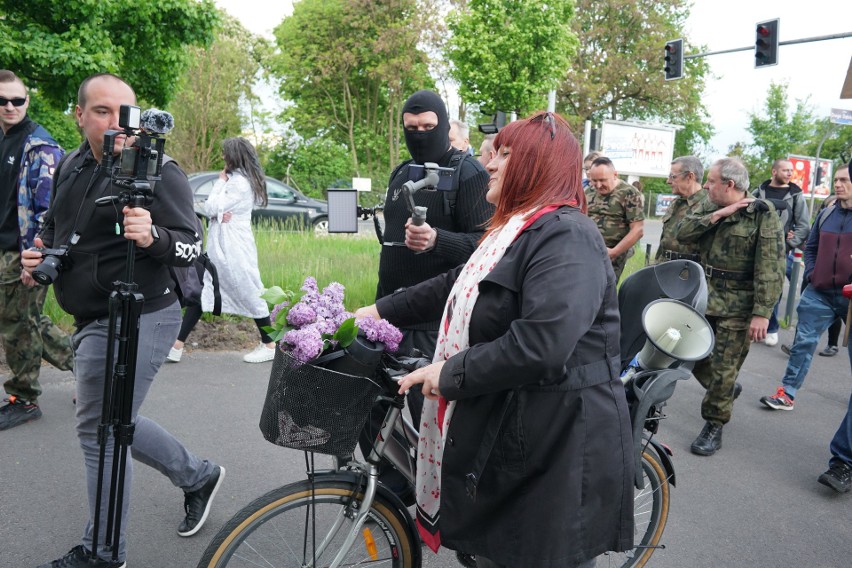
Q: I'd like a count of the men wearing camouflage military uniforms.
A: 3